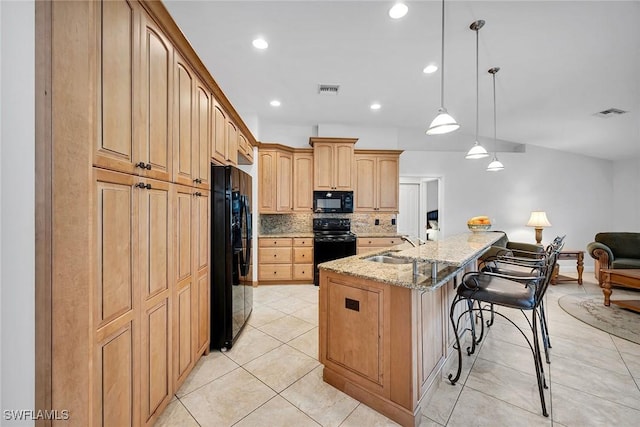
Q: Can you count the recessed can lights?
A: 5